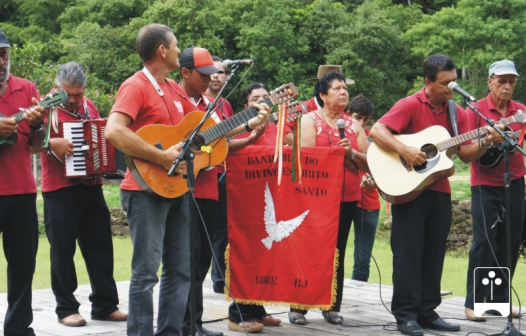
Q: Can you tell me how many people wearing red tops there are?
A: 11